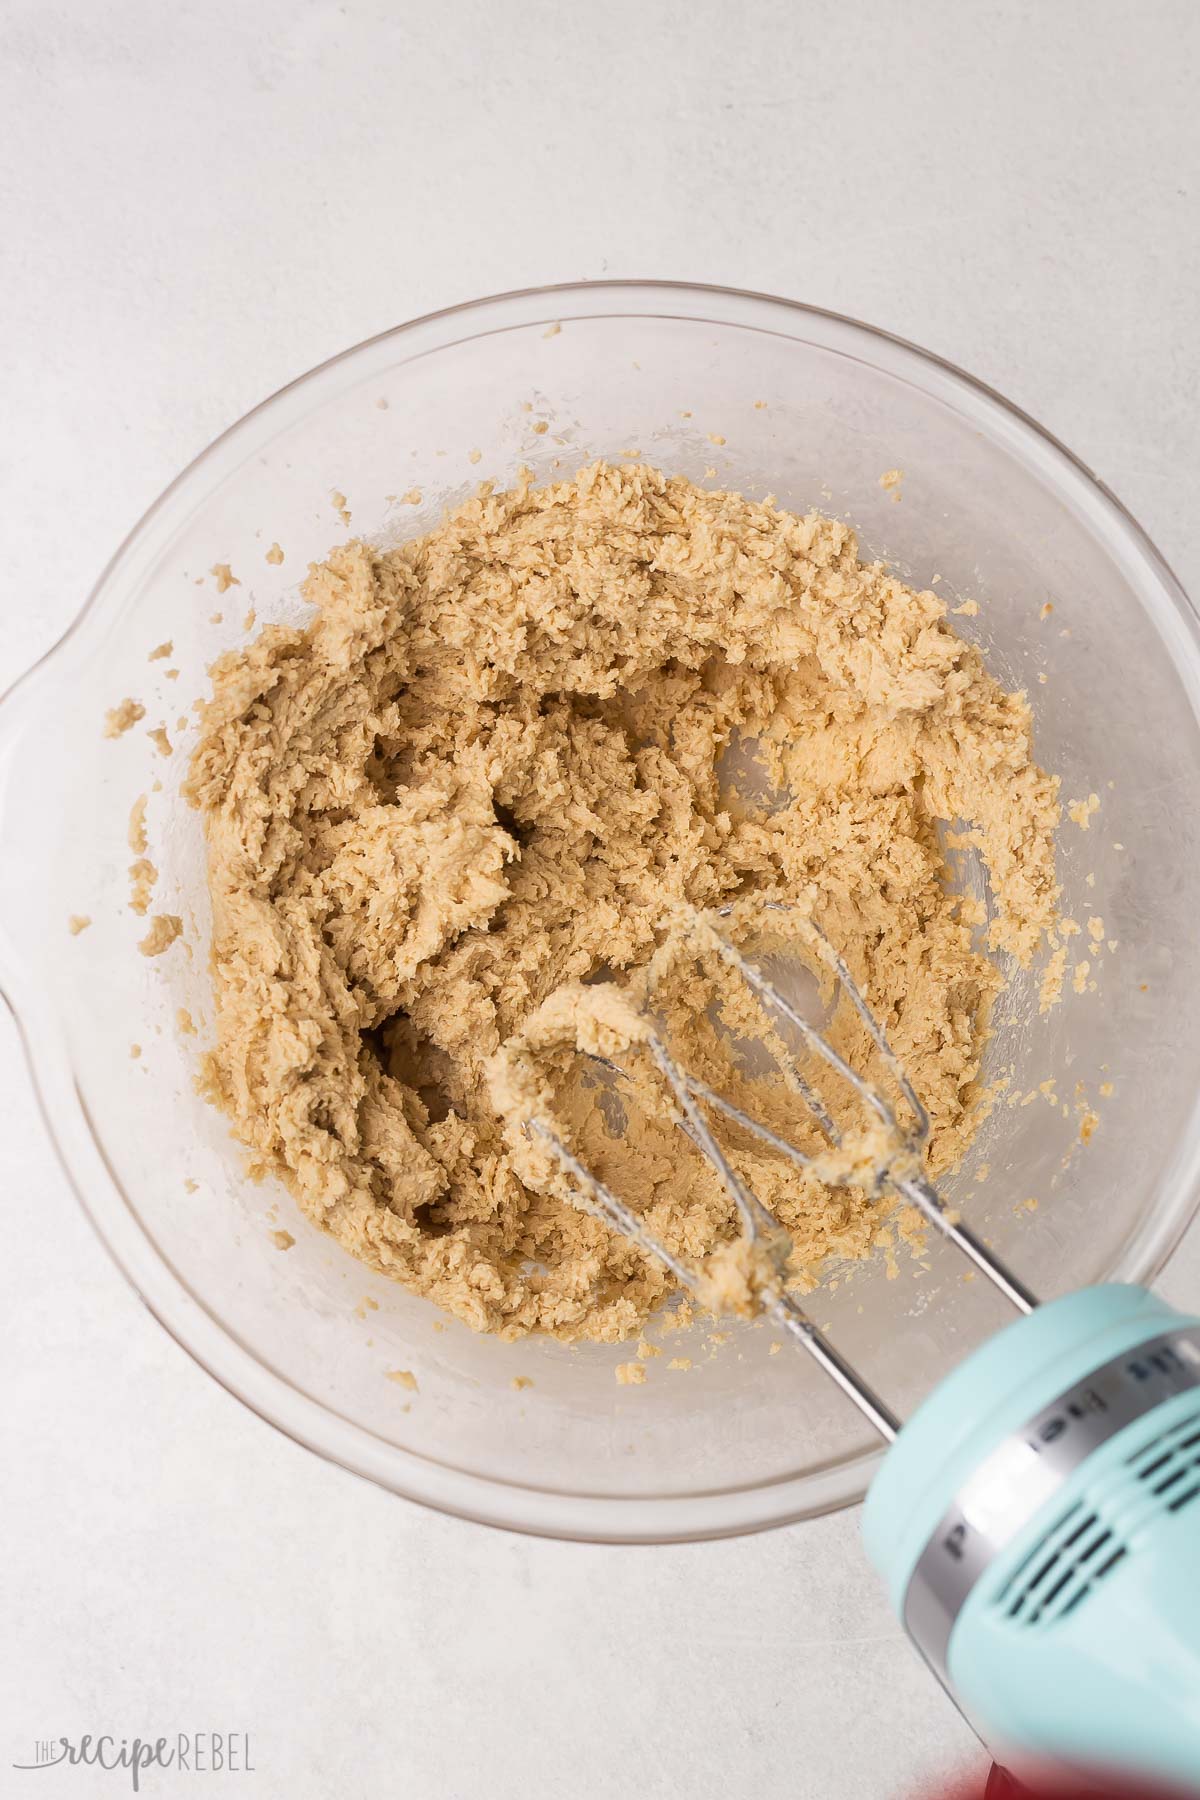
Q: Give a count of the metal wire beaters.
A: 2